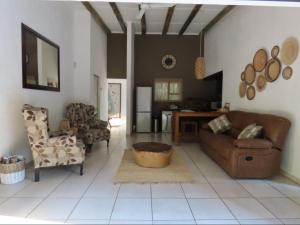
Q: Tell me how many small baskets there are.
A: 1